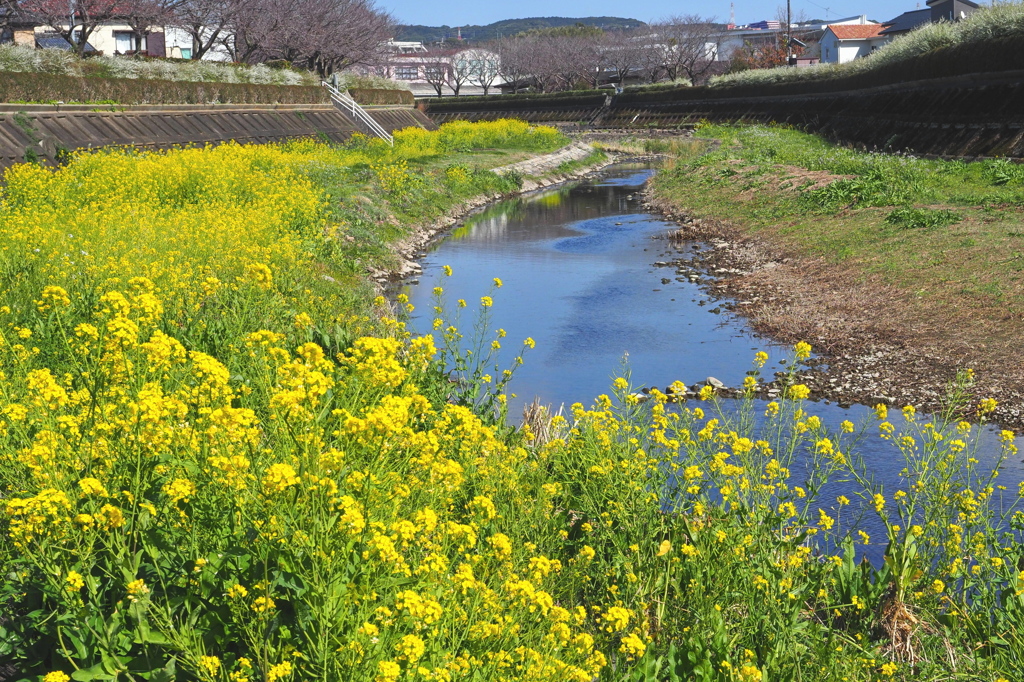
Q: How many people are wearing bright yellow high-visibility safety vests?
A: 0